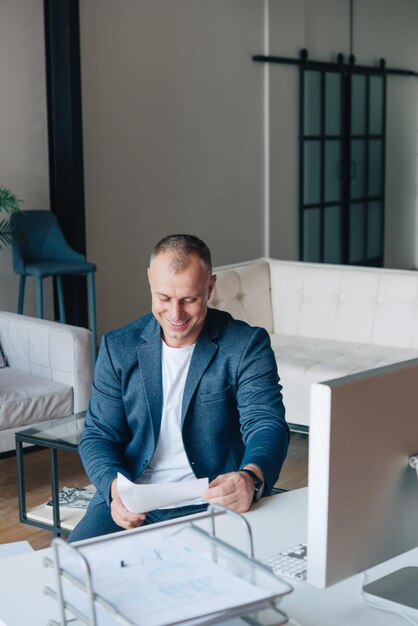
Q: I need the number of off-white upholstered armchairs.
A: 1